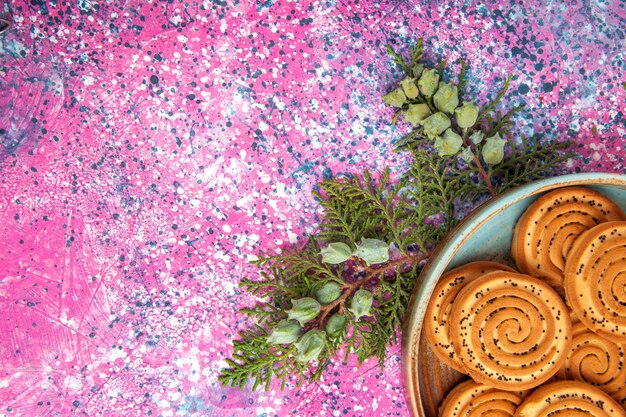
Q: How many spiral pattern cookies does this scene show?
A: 7